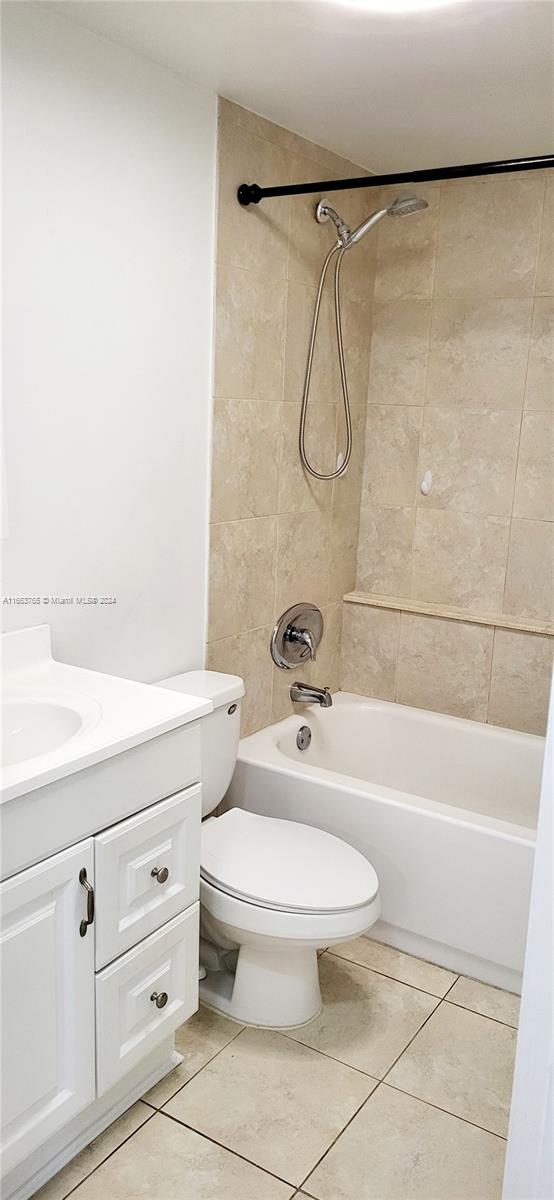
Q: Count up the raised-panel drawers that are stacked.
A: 2